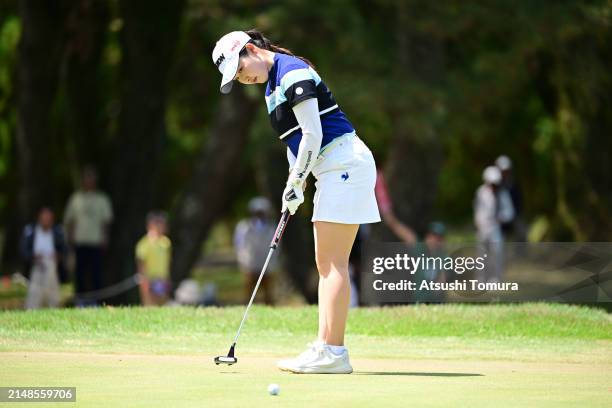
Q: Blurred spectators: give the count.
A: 8